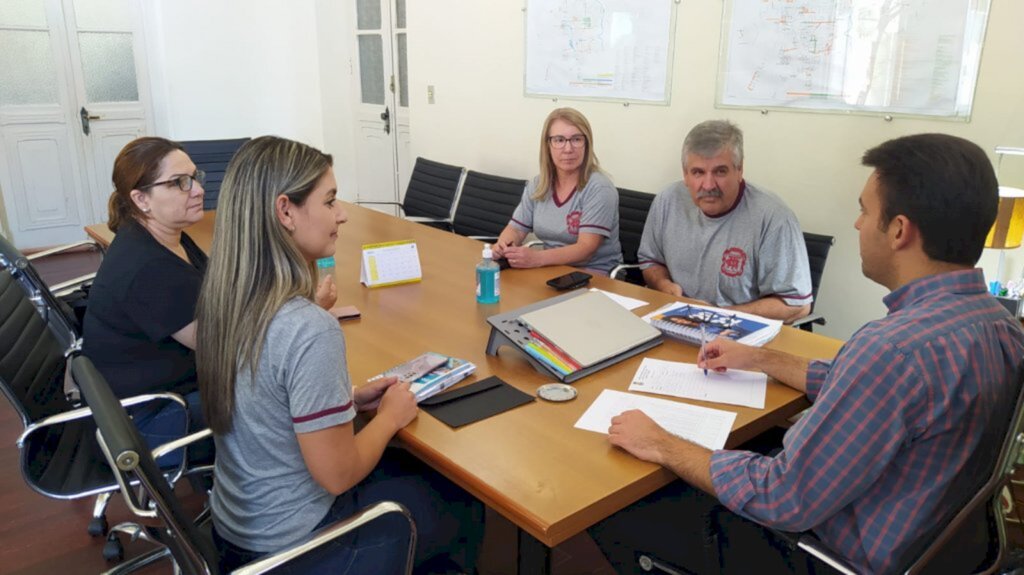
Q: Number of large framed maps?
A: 2